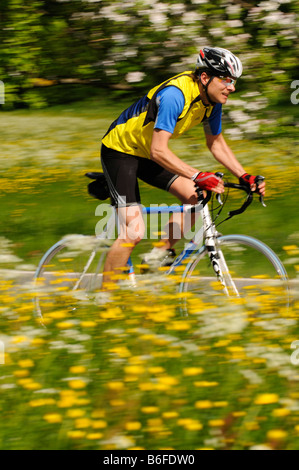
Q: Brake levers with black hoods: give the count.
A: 2